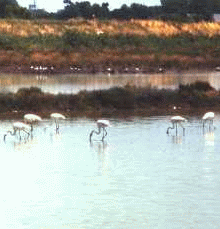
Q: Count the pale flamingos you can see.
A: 6